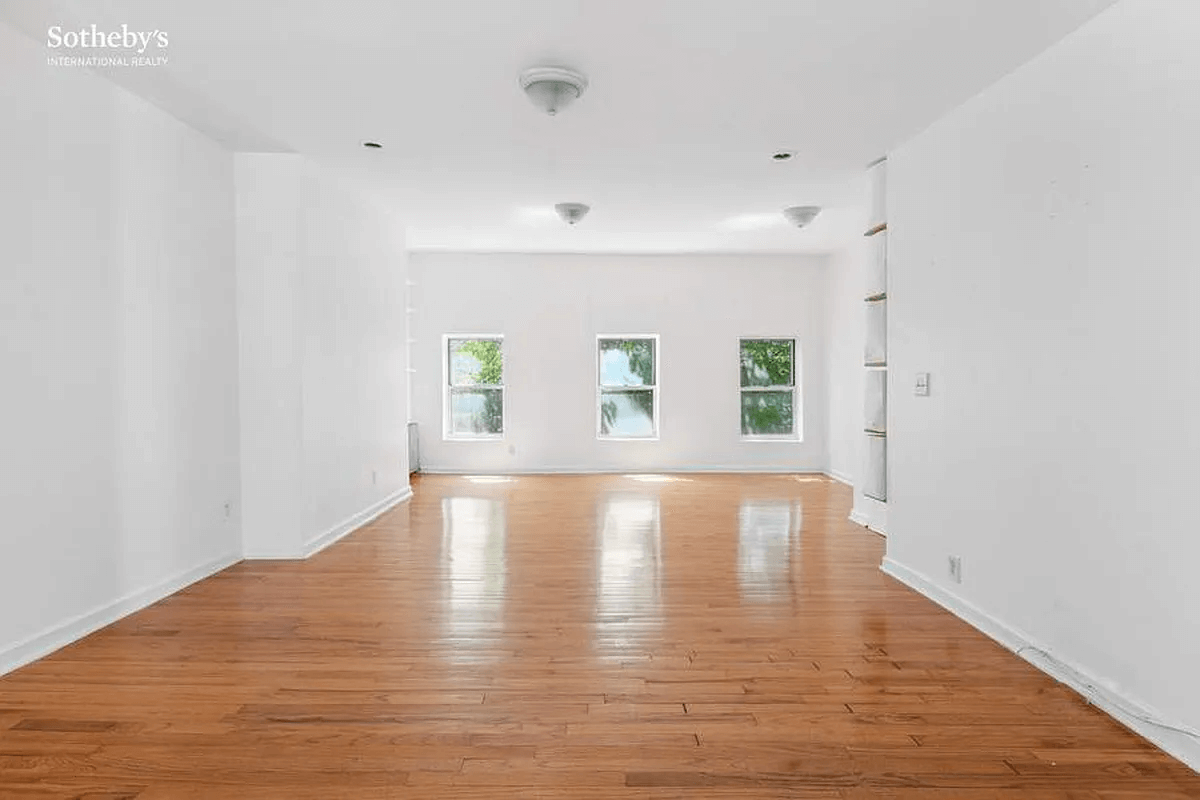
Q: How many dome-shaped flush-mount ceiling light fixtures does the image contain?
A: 3